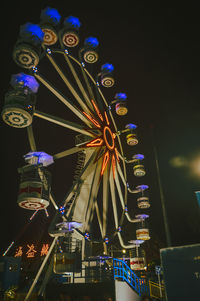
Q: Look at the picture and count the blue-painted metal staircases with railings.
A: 1